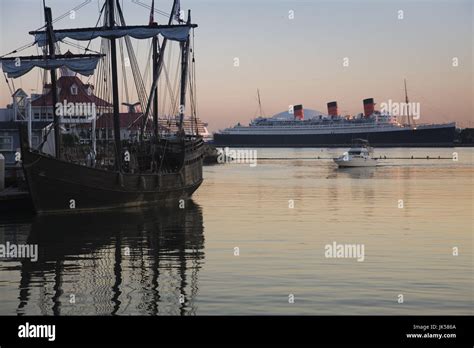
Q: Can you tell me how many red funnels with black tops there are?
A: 3